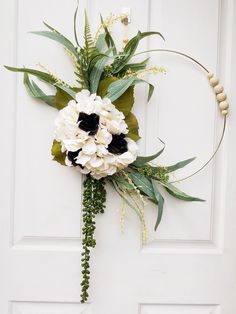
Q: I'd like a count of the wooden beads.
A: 6